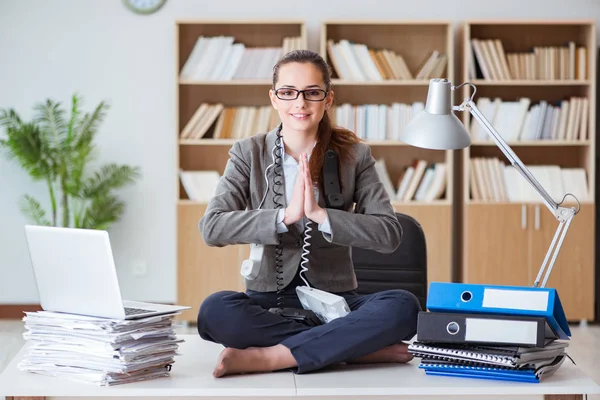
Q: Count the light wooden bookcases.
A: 3